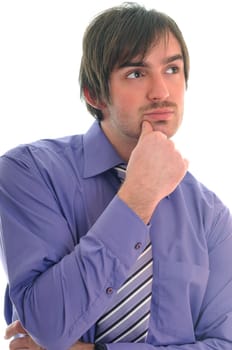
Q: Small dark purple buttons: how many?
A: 2